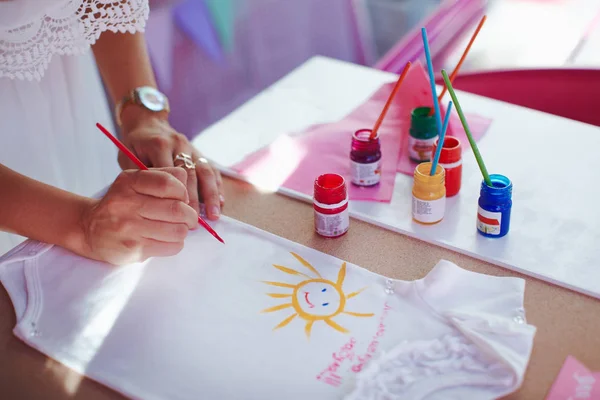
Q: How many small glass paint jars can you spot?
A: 6